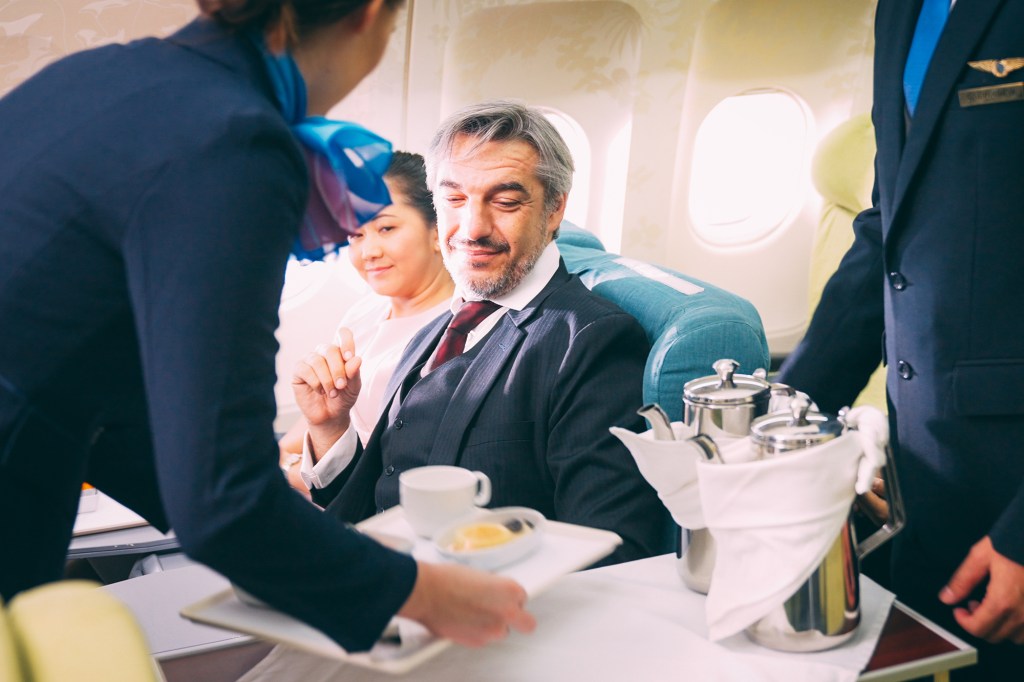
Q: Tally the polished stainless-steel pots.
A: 2